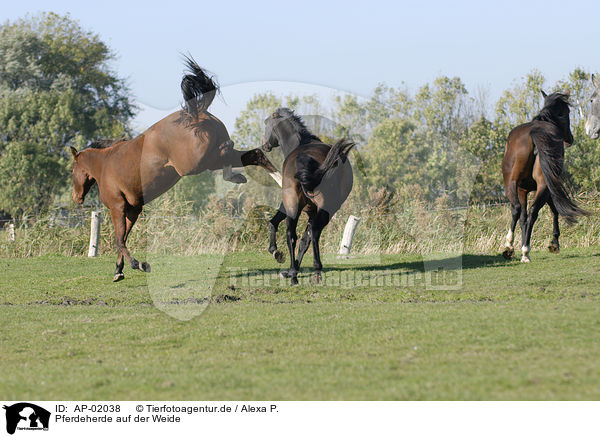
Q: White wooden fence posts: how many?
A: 3